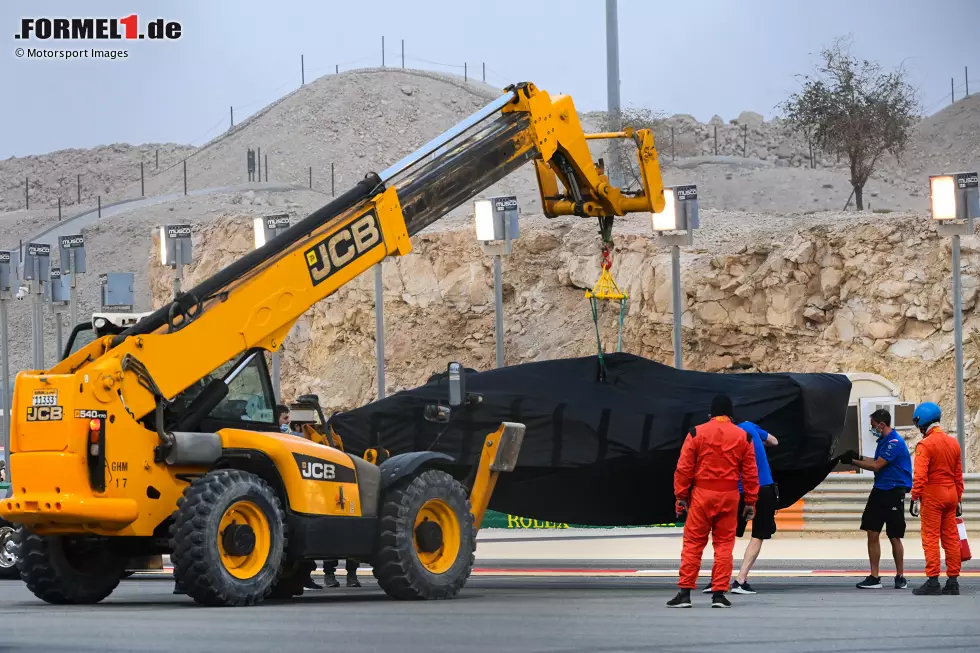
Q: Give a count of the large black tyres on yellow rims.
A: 2